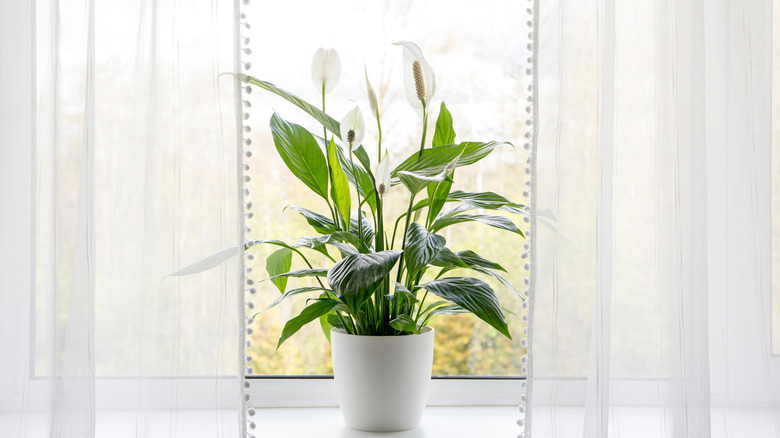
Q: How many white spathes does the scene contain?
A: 5